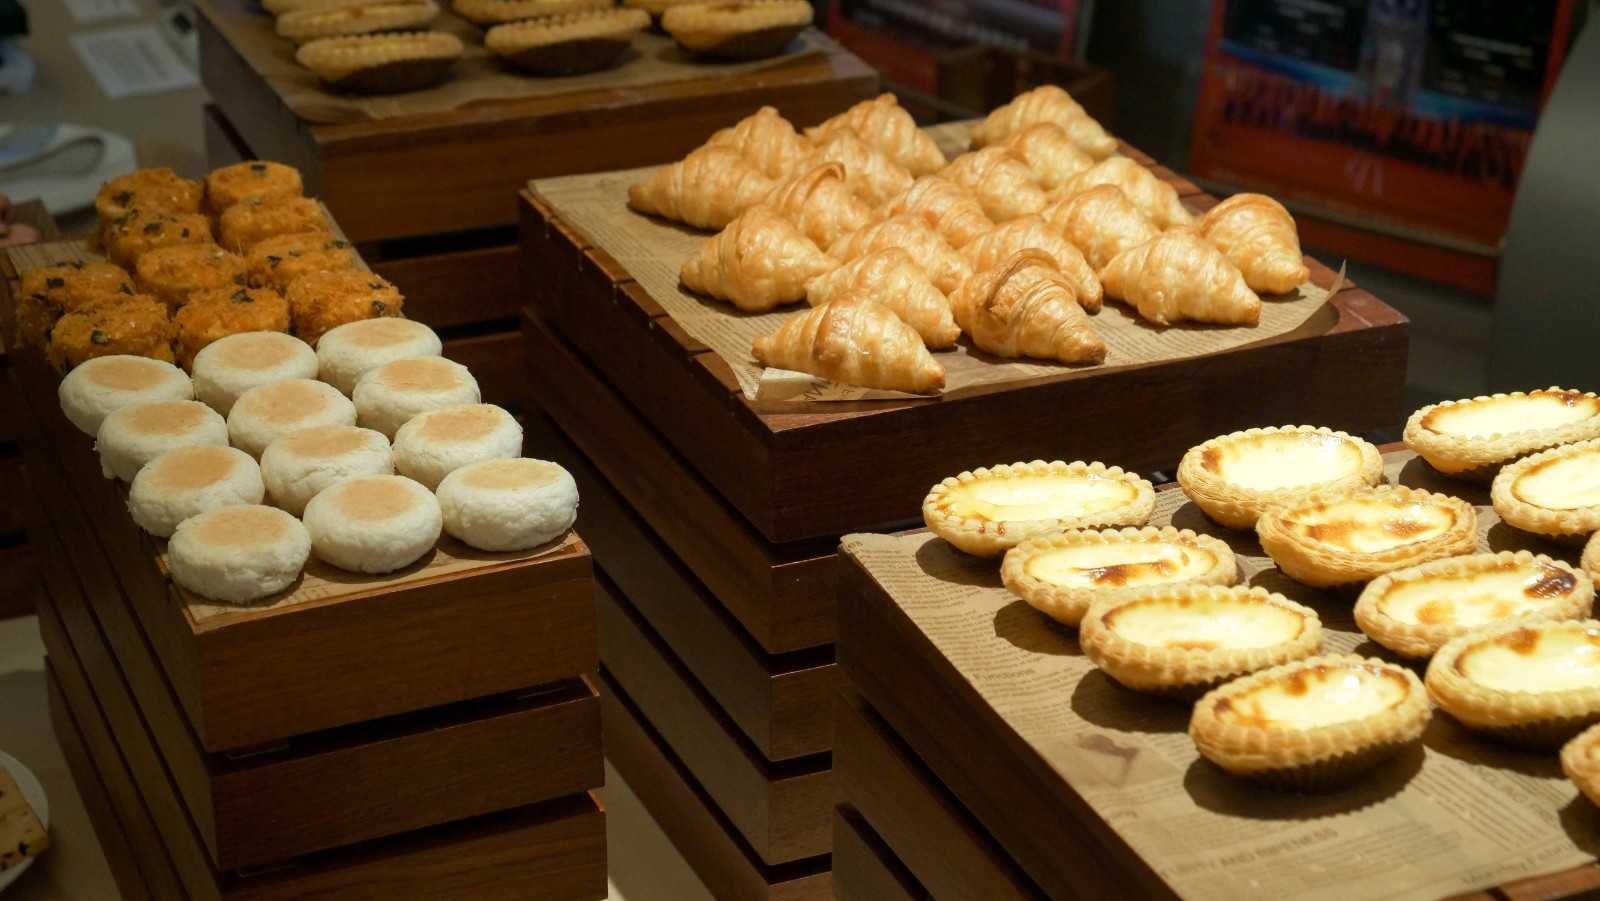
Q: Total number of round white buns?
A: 12